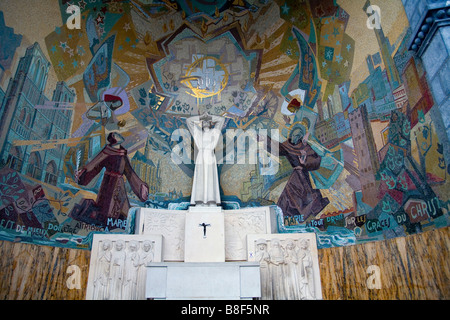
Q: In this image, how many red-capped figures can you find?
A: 2